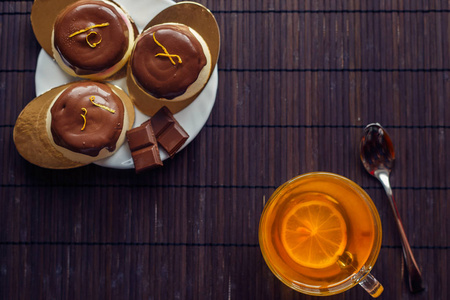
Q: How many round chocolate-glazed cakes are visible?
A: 3